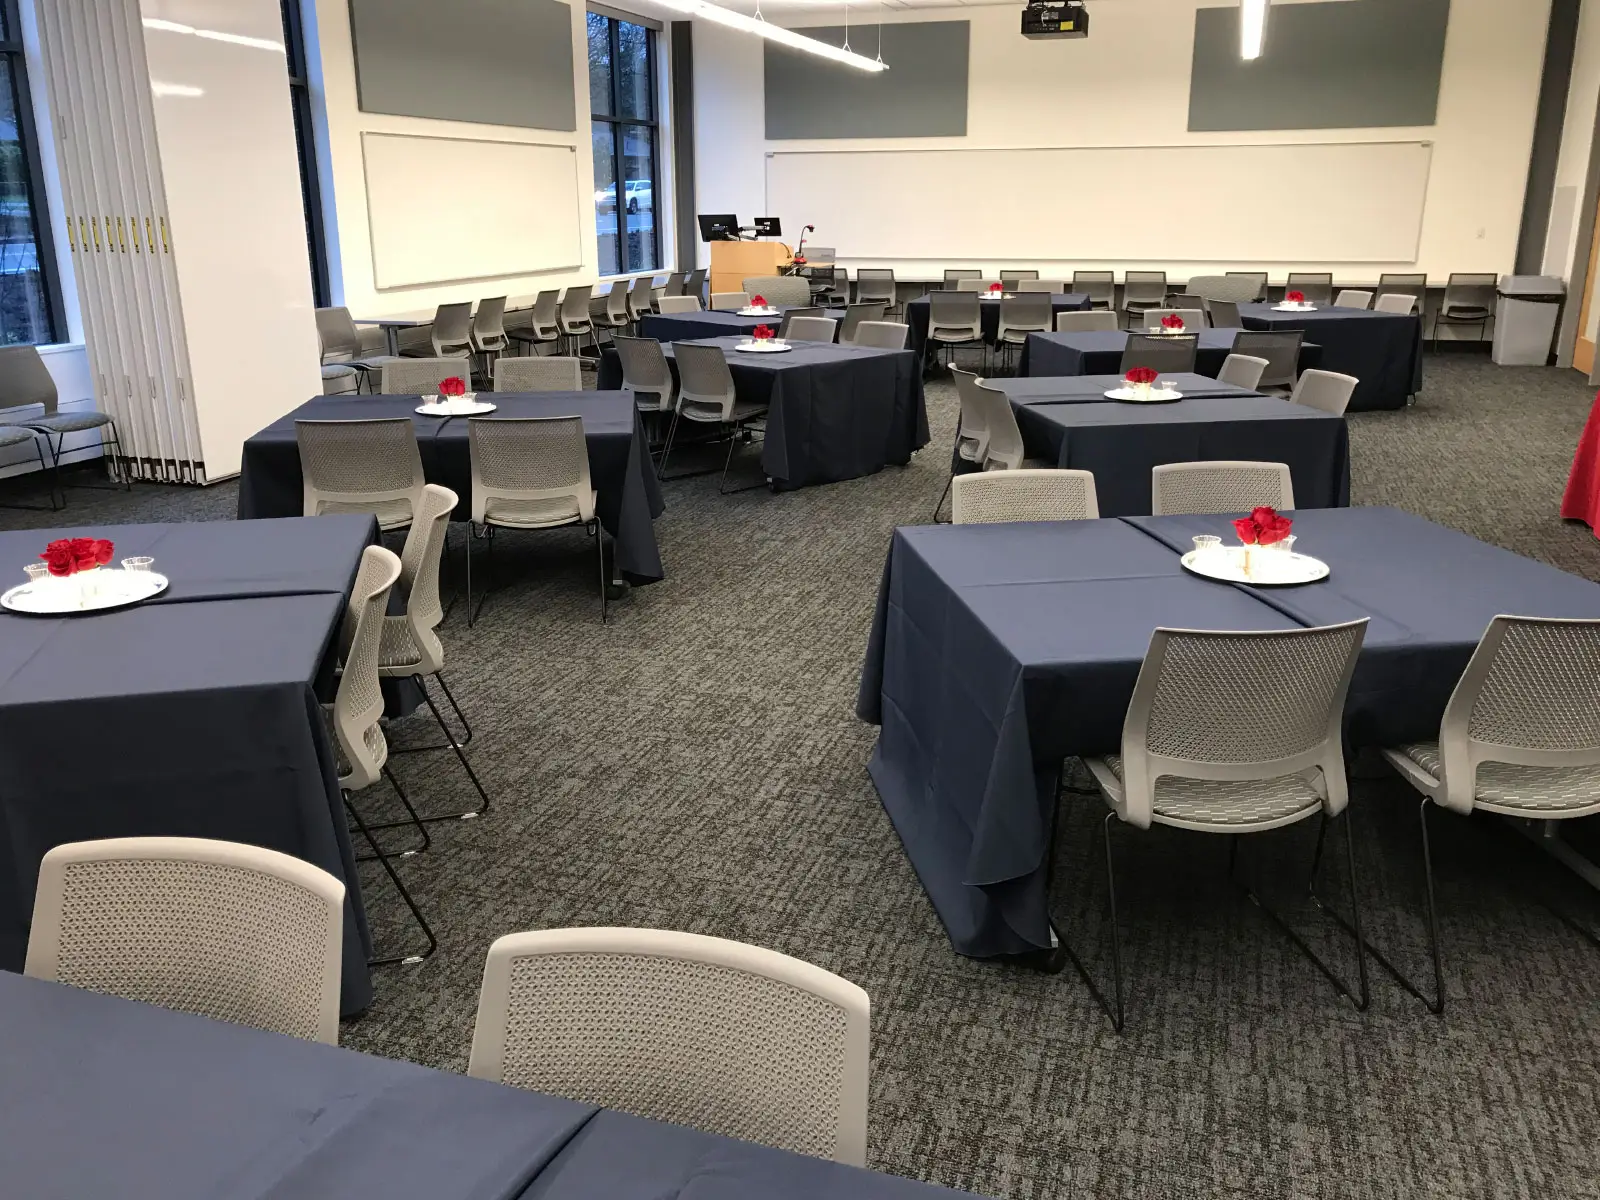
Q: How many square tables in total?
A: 10